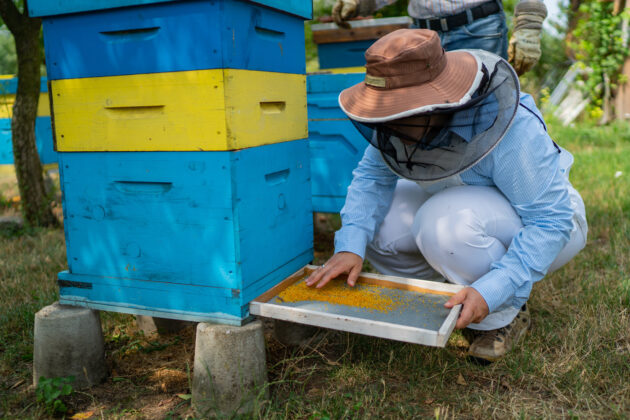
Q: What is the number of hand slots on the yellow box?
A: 2